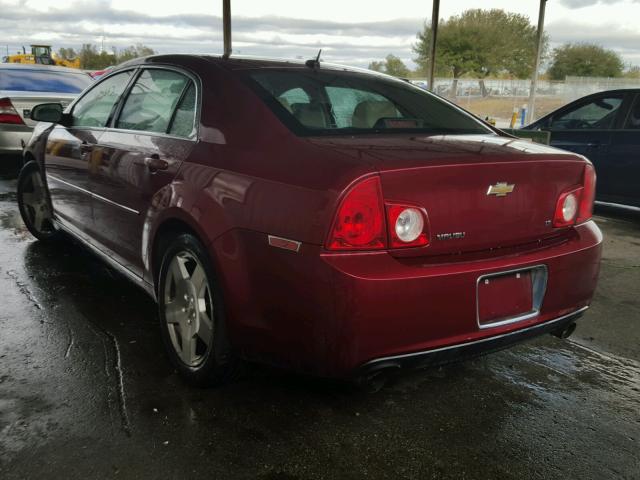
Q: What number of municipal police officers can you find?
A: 0